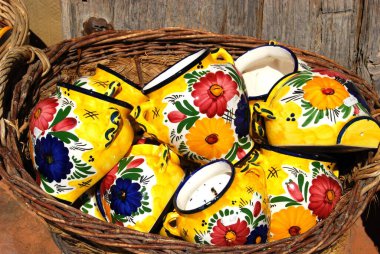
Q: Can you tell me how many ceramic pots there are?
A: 8